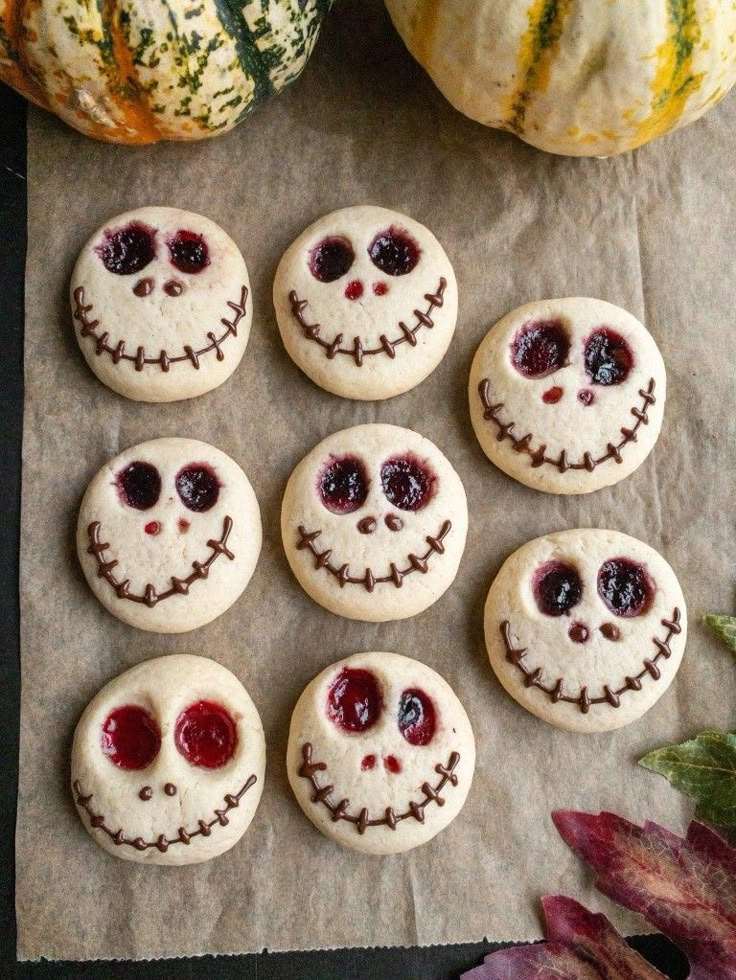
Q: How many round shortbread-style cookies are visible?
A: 8